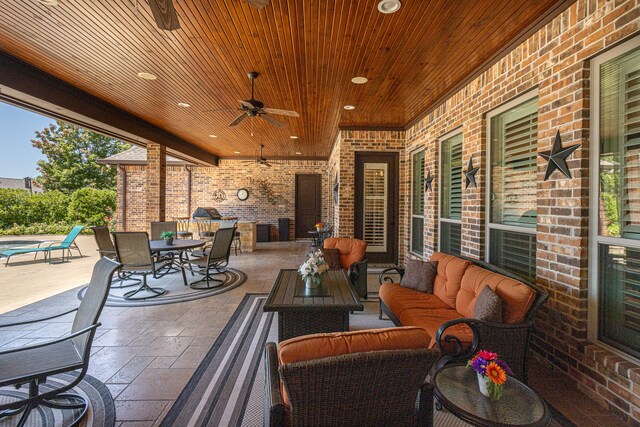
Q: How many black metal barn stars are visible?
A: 4